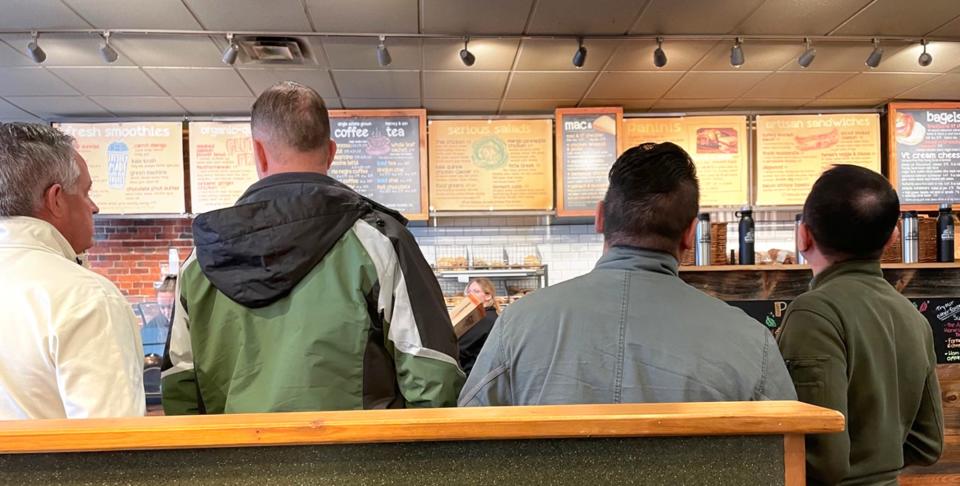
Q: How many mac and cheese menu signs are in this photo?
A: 1